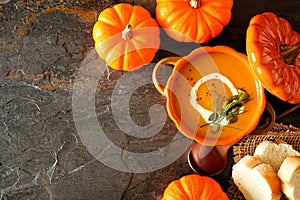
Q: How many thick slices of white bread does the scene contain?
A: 3